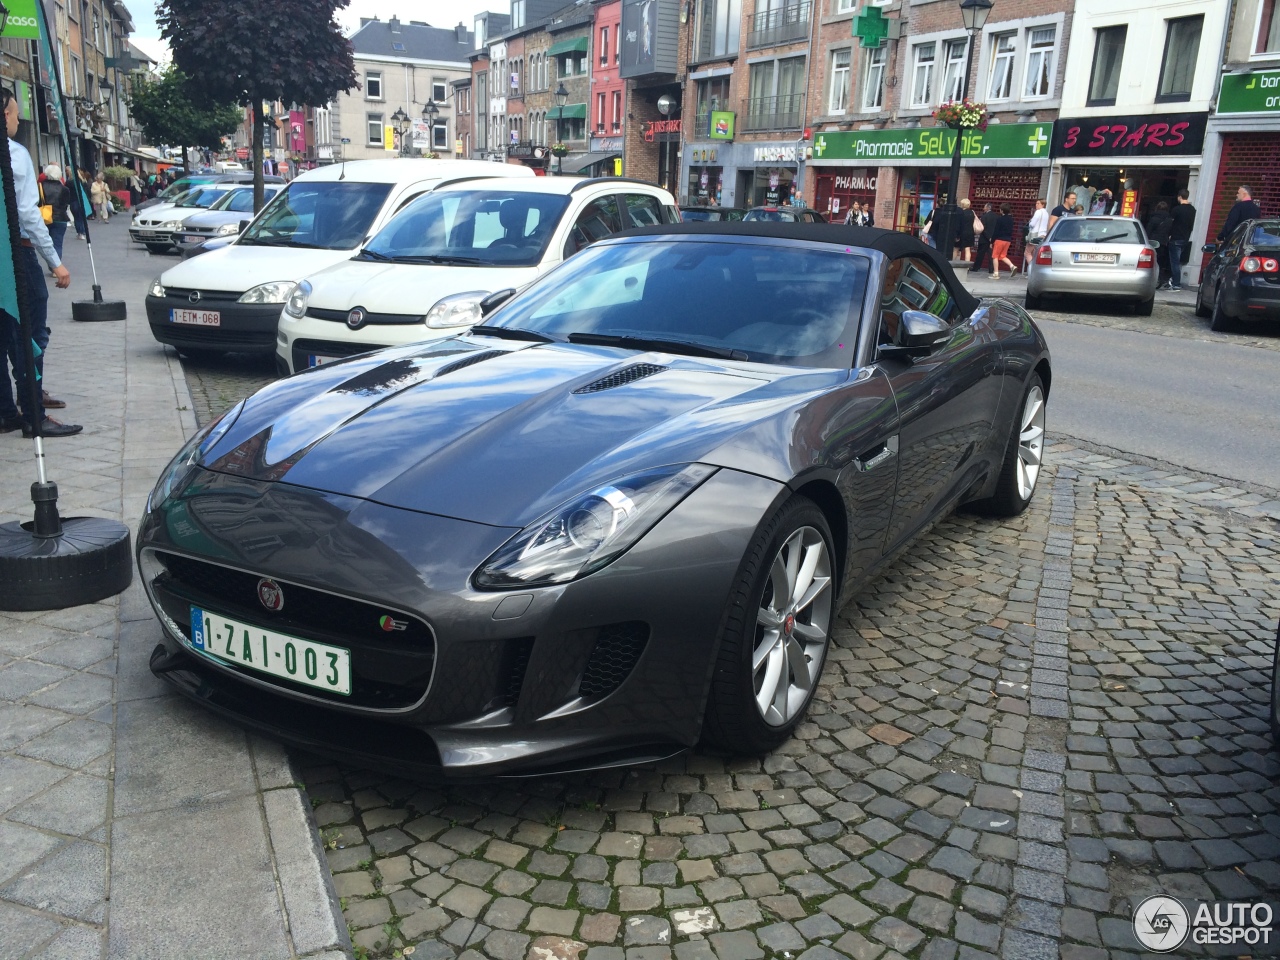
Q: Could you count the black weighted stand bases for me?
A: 2